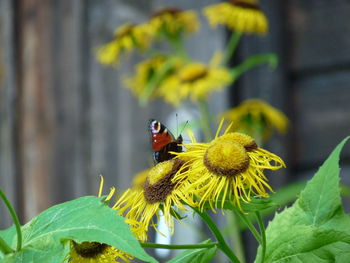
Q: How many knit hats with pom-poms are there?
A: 0